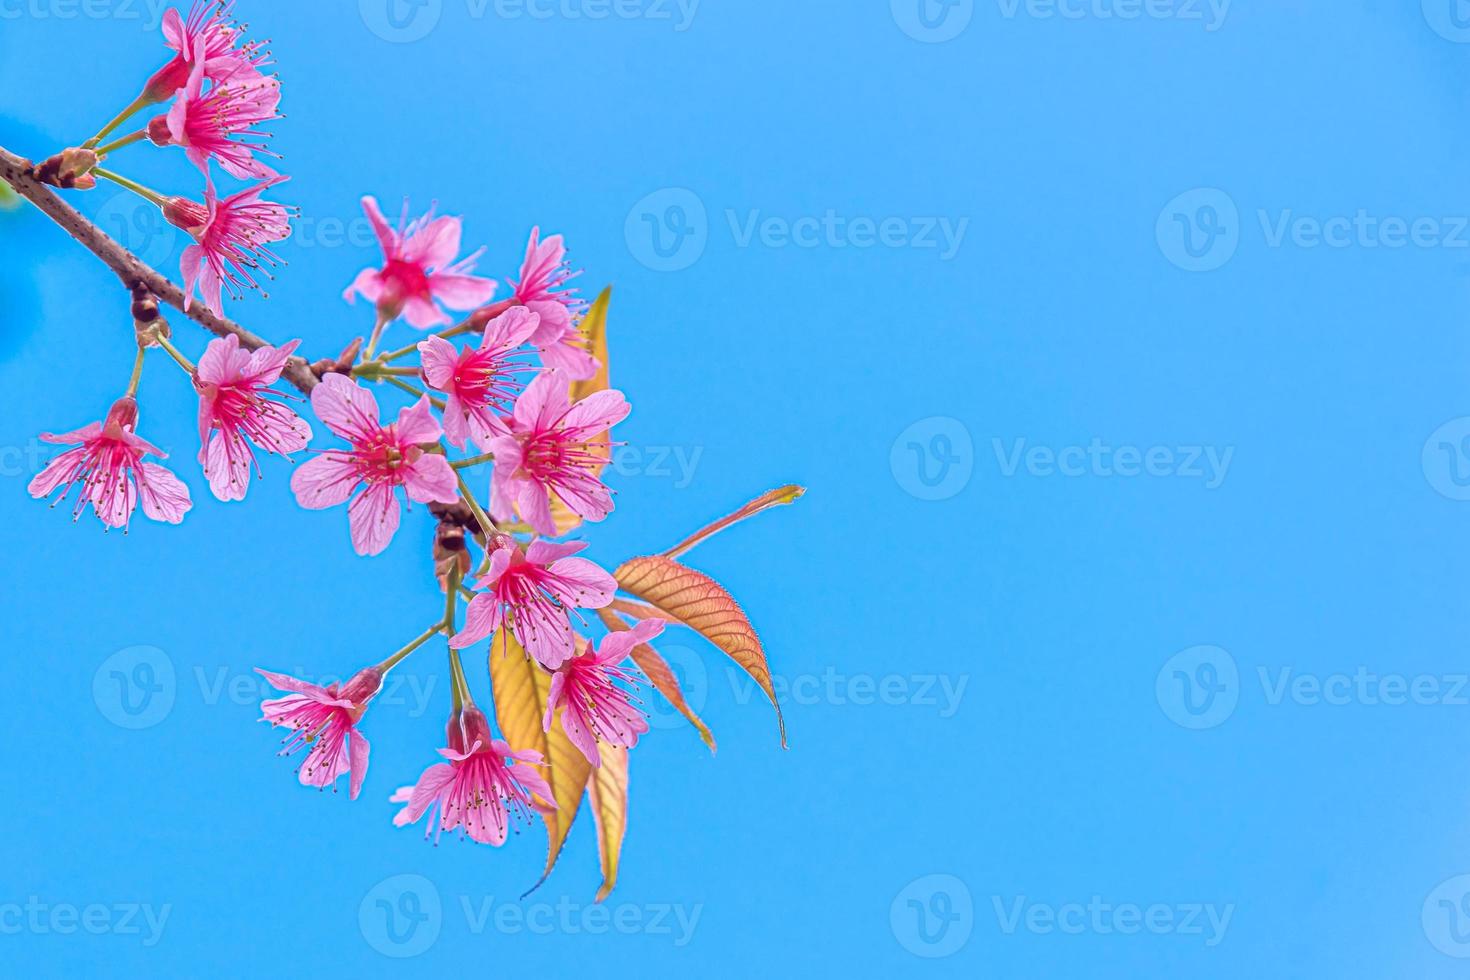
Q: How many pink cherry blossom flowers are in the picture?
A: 14